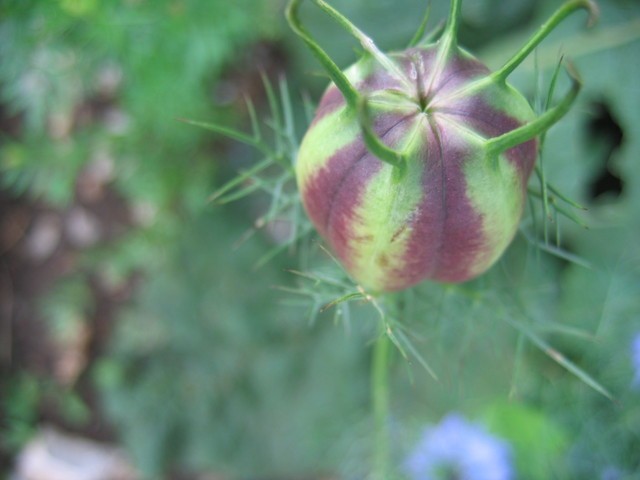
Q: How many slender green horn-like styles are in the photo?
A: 6